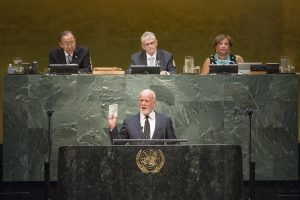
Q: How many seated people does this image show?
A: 3